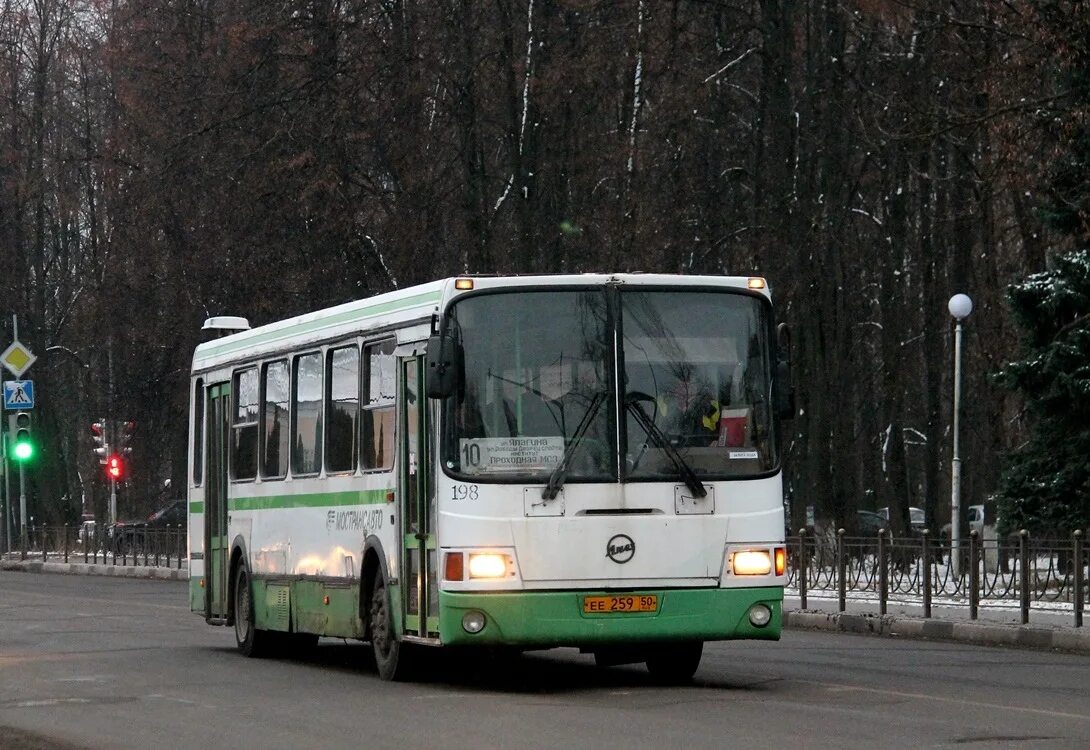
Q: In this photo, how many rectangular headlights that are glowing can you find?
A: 2